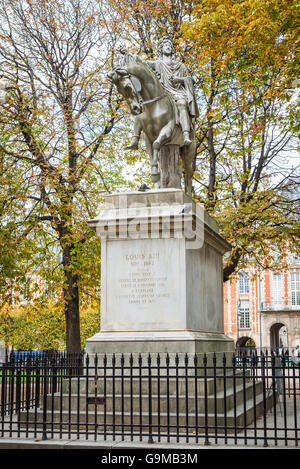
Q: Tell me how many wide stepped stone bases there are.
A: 1